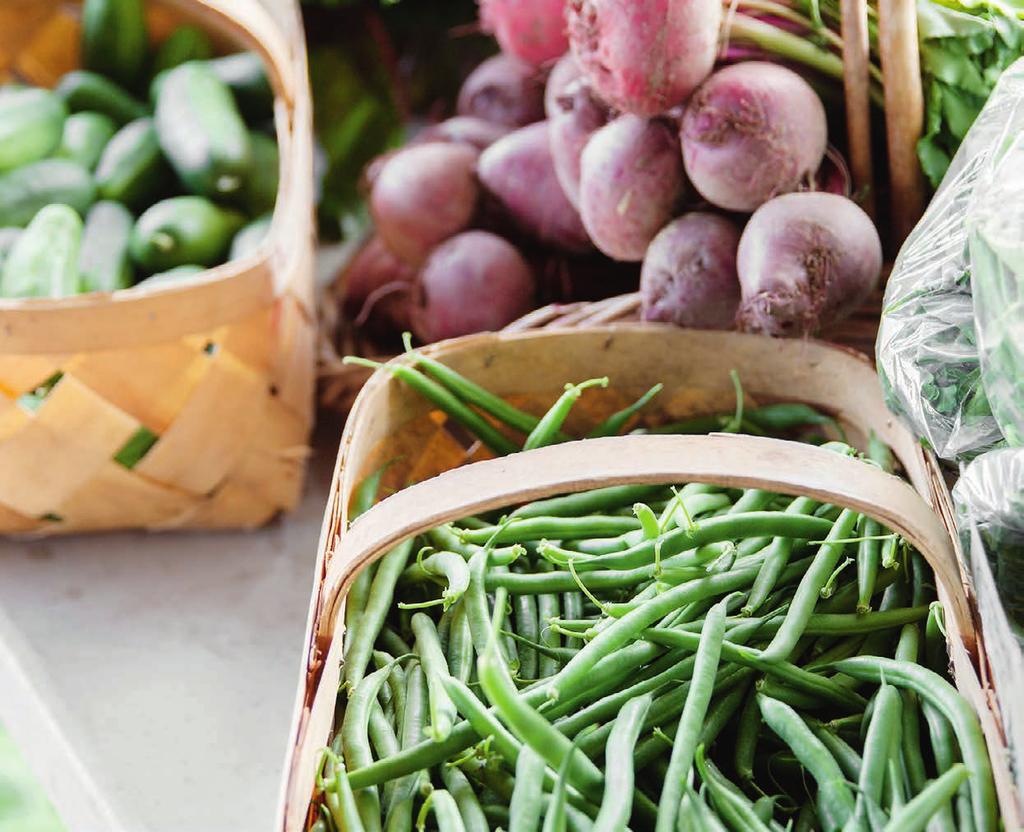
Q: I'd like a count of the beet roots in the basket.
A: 13